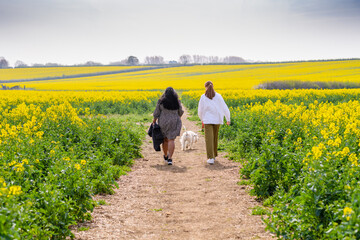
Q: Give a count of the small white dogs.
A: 1